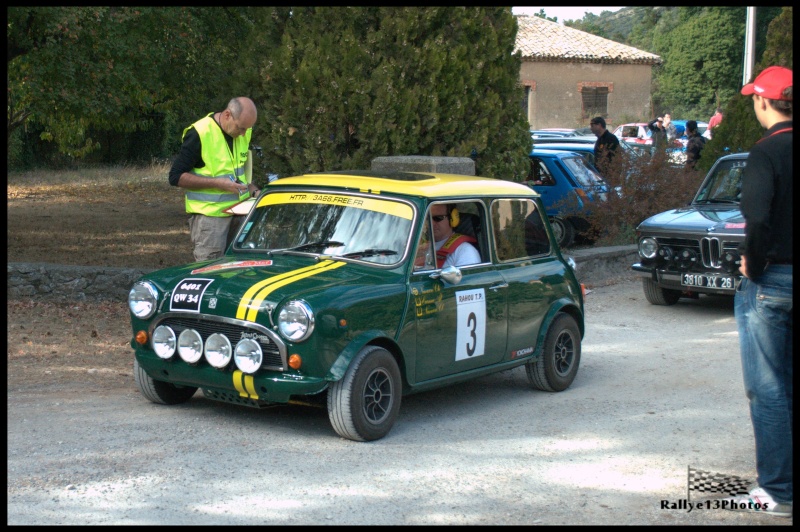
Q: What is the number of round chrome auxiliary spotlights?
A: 4